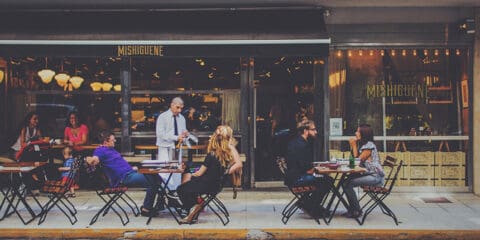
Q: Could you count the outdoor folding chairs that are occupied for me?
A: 4